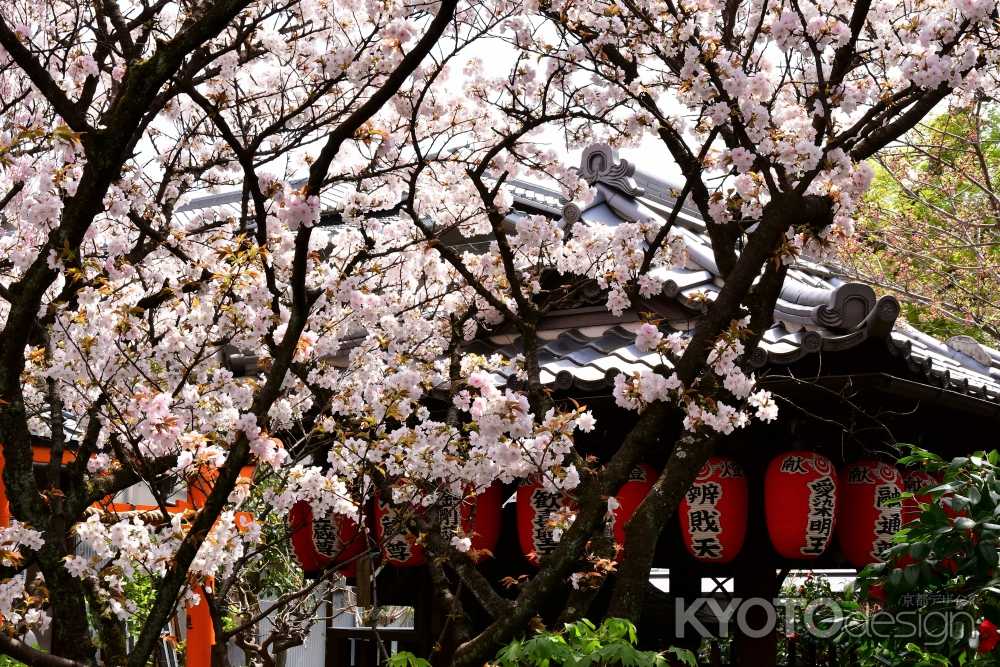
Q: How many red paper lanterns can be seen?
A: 9